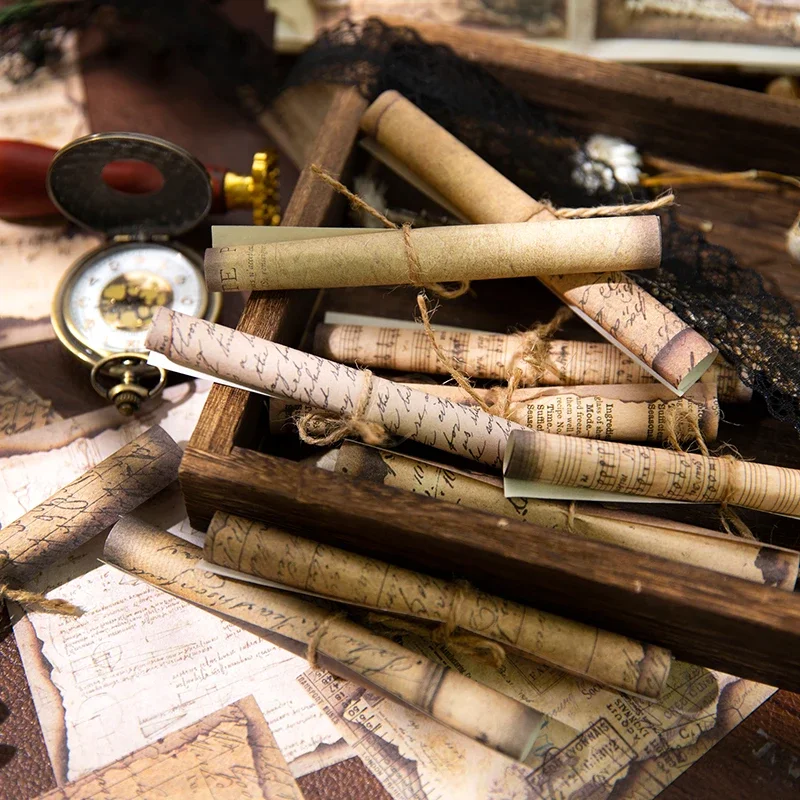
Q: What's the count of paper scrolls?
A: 10